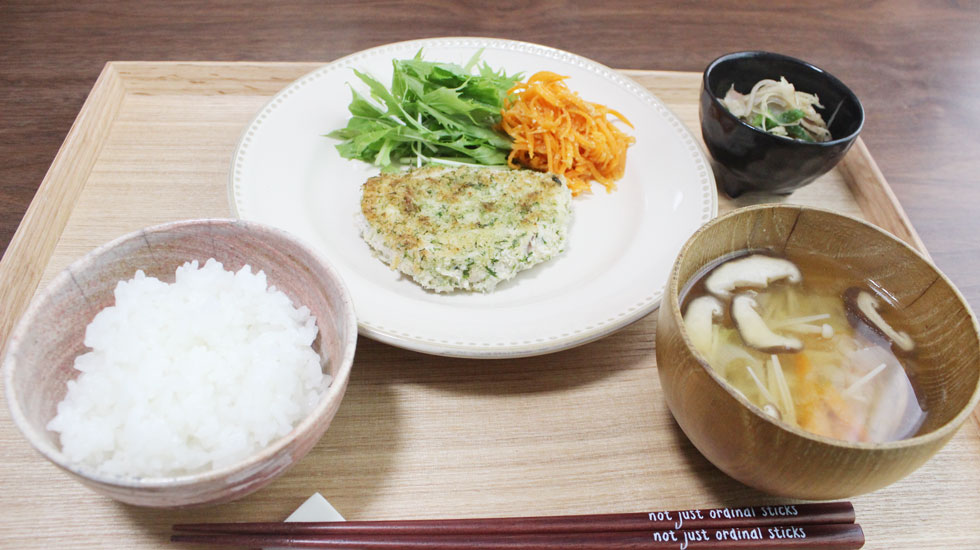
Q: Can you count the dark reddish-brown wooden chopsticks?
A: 2